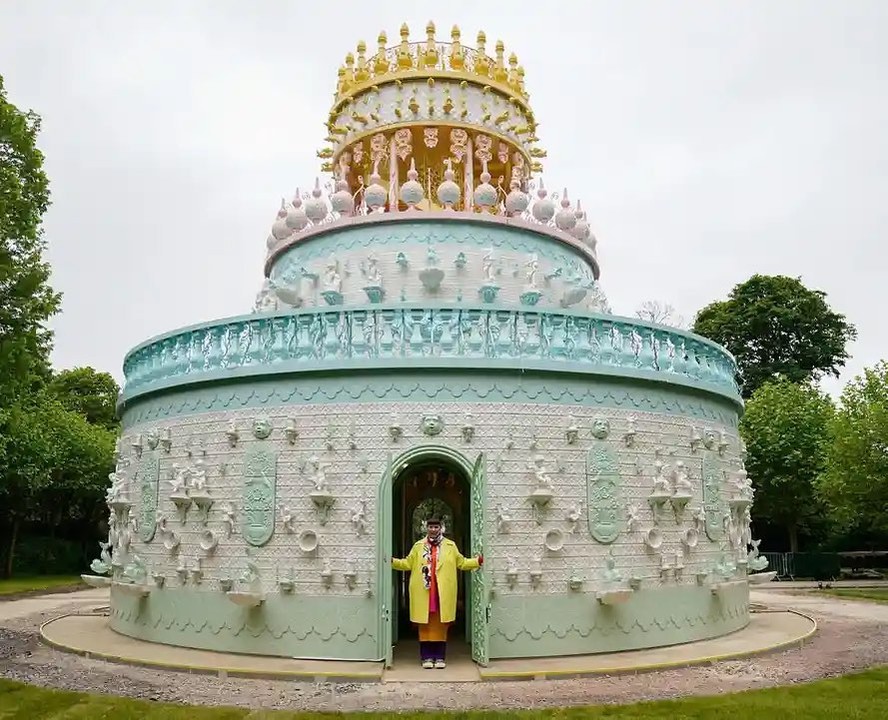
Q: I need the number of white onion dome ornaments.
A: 14